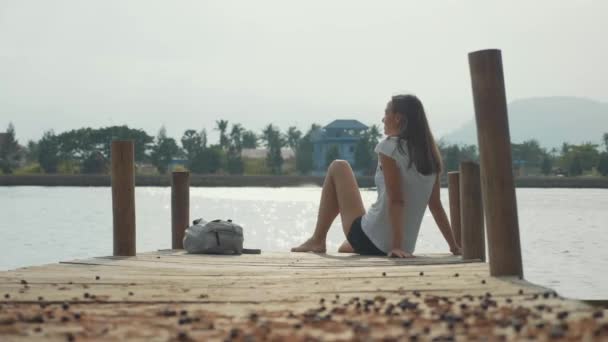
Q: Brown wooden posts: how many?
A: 5